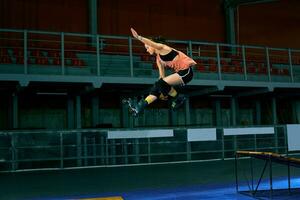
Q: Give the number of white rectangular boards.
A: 4